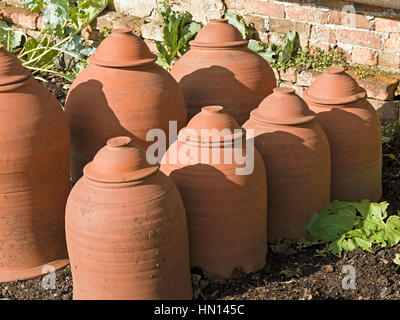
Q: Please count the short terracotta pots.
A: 4